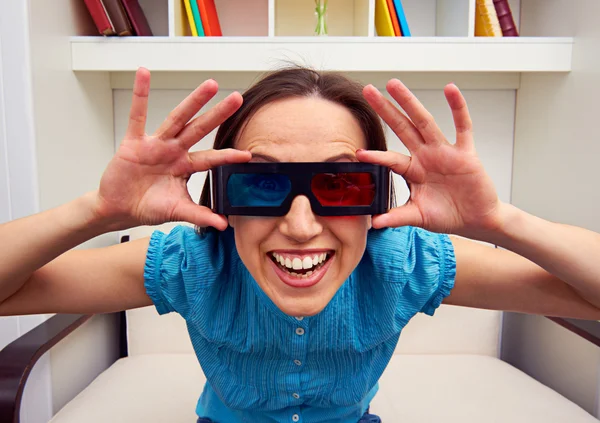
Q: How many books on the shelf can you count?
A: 11